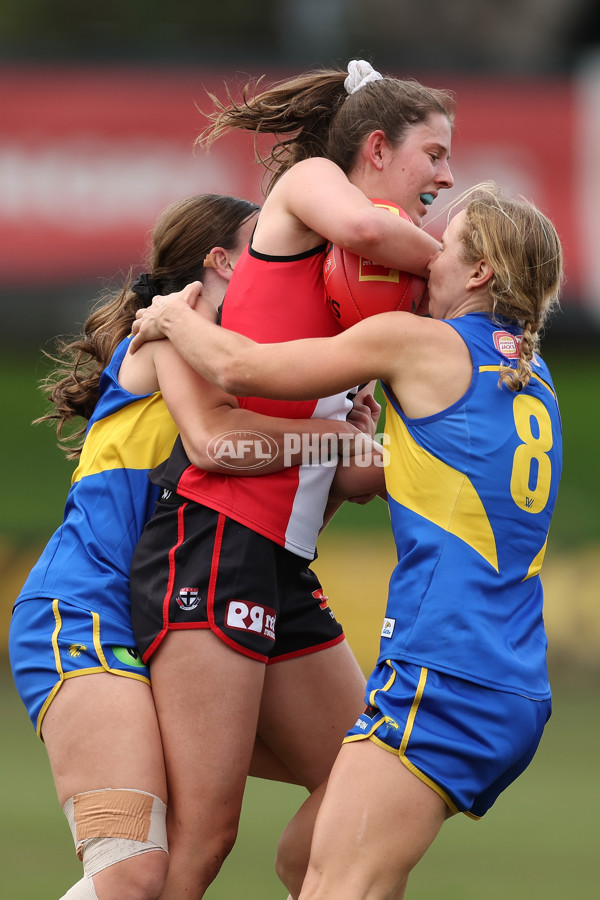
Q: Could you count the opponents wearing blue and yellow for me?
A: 2